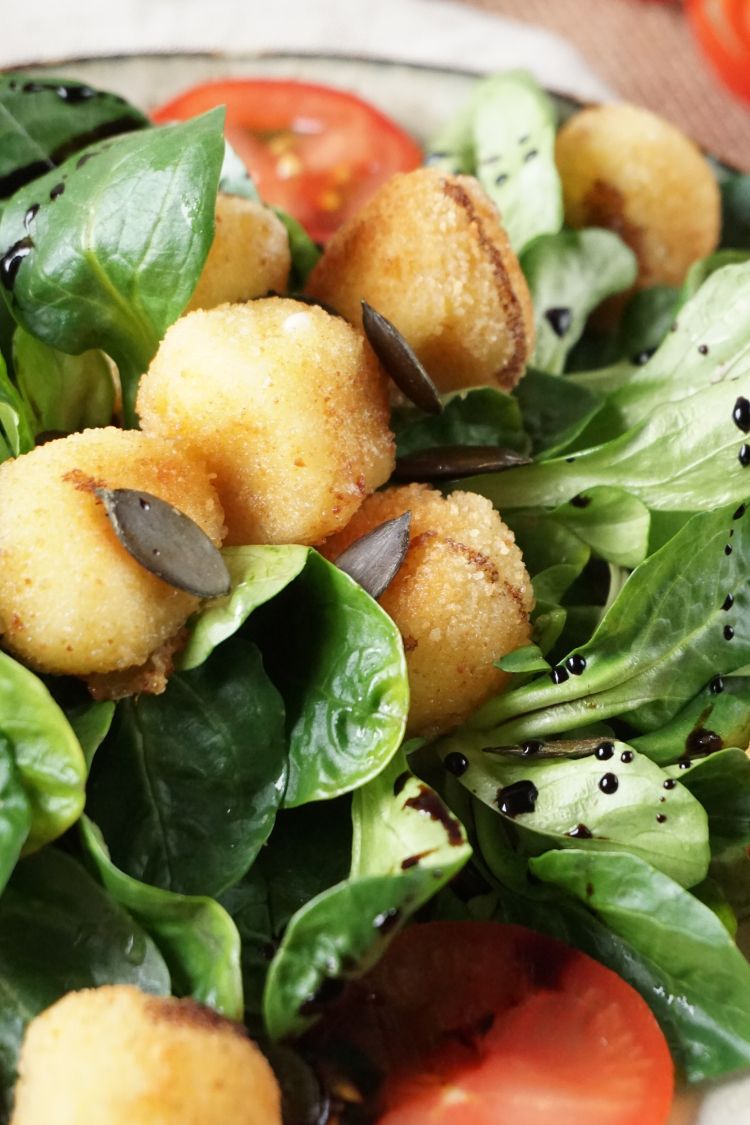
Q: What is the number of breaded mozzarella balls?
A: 7